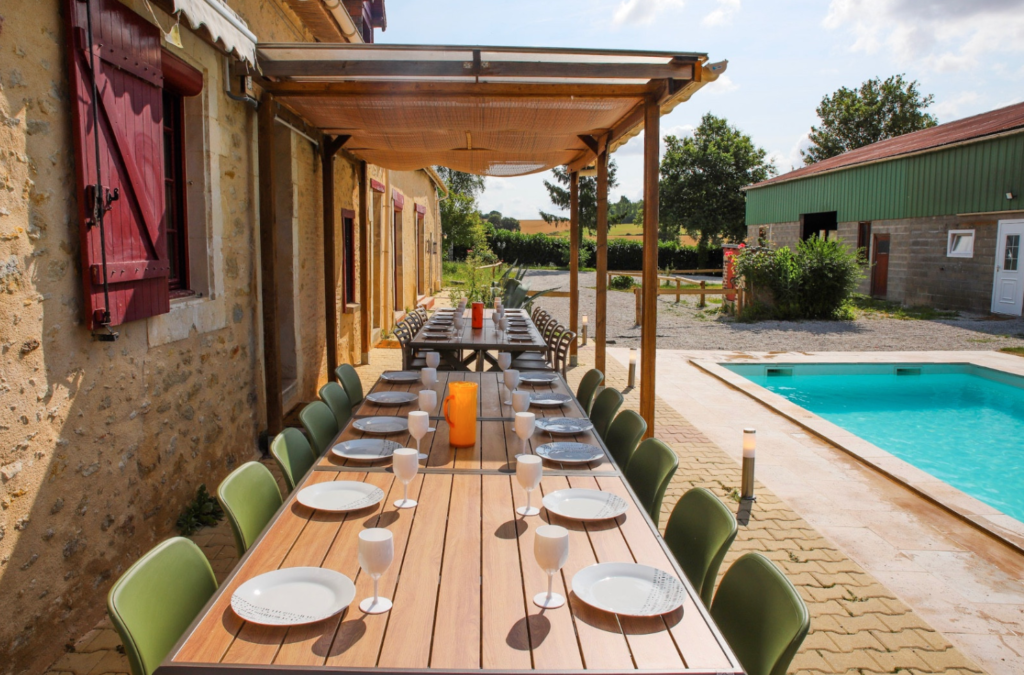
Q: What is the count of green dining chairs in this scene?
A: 12